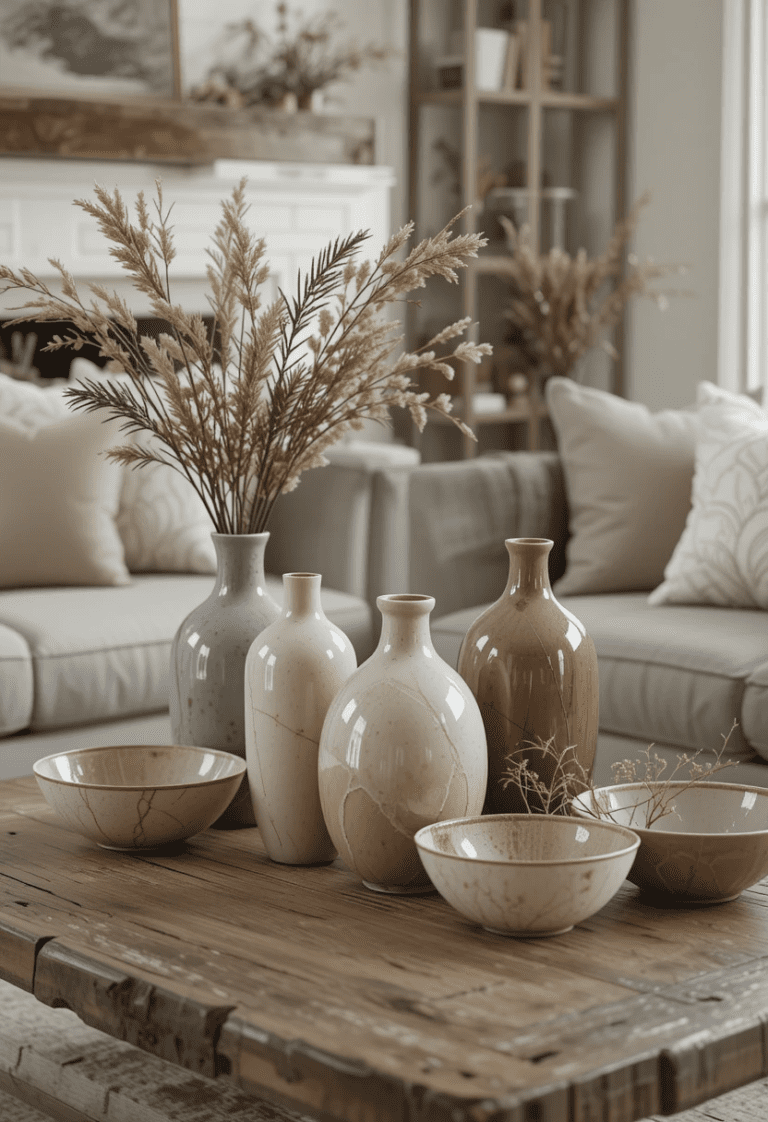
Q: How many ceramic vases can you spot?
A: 4